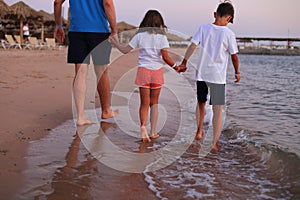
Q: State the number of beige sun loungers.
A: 4